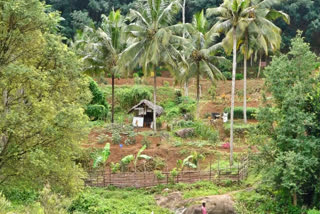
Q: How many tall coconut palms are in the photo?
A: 5